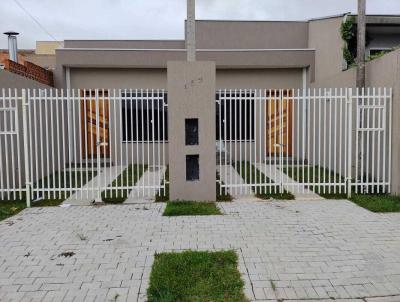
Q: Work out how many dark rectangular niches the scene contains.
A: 2